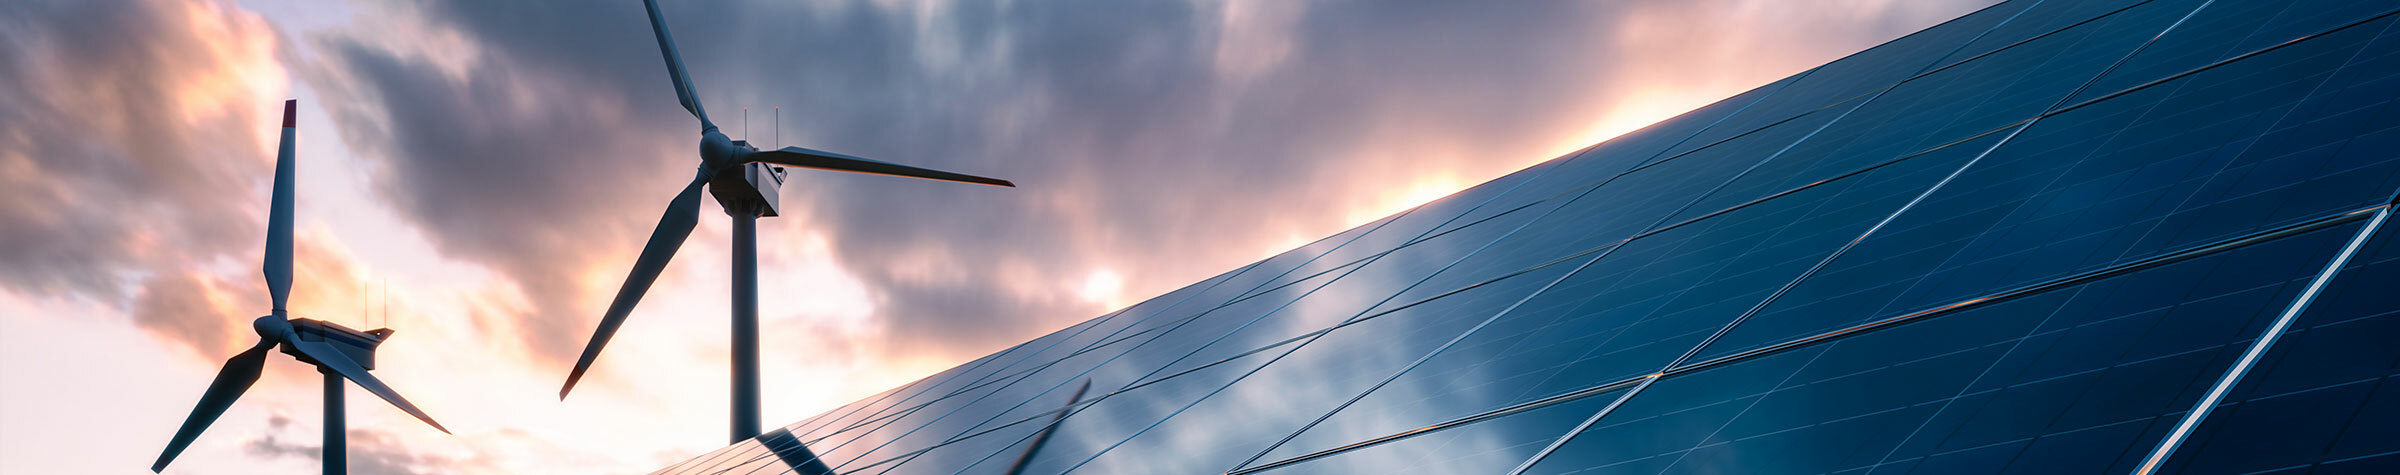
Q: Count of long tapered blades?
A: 6